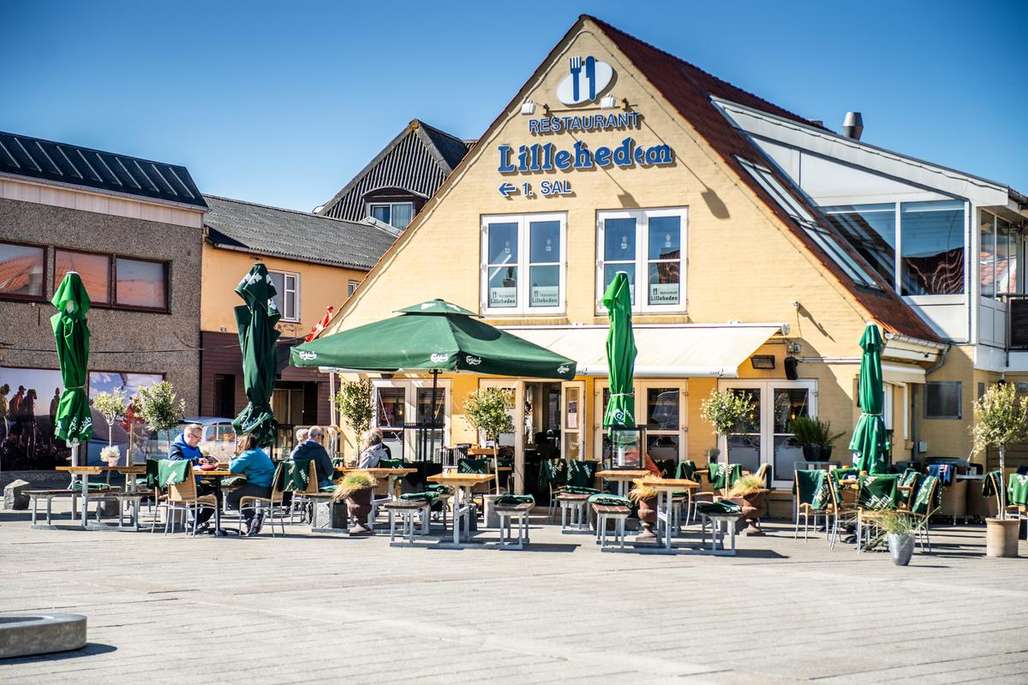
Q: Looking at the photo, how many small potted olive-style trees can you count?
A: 6